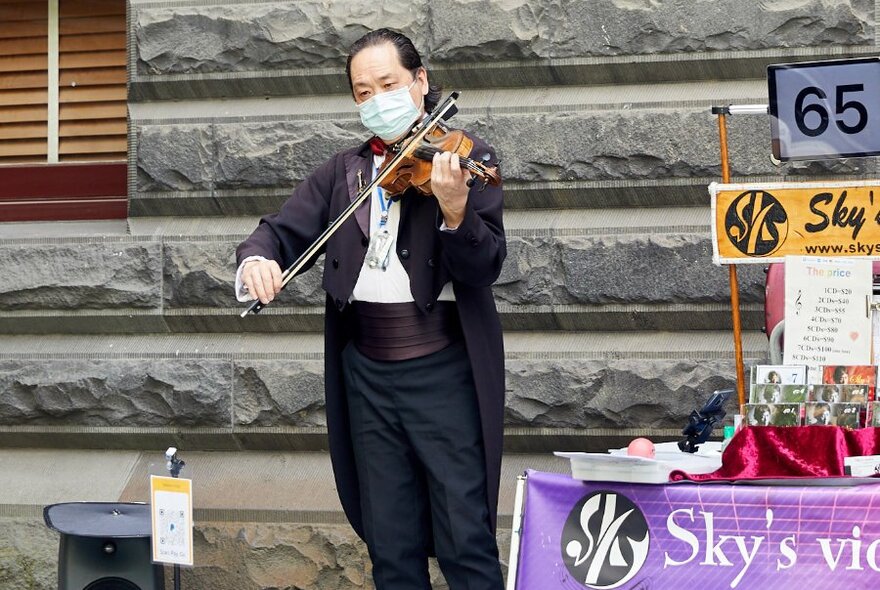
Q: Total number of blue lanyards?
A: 1